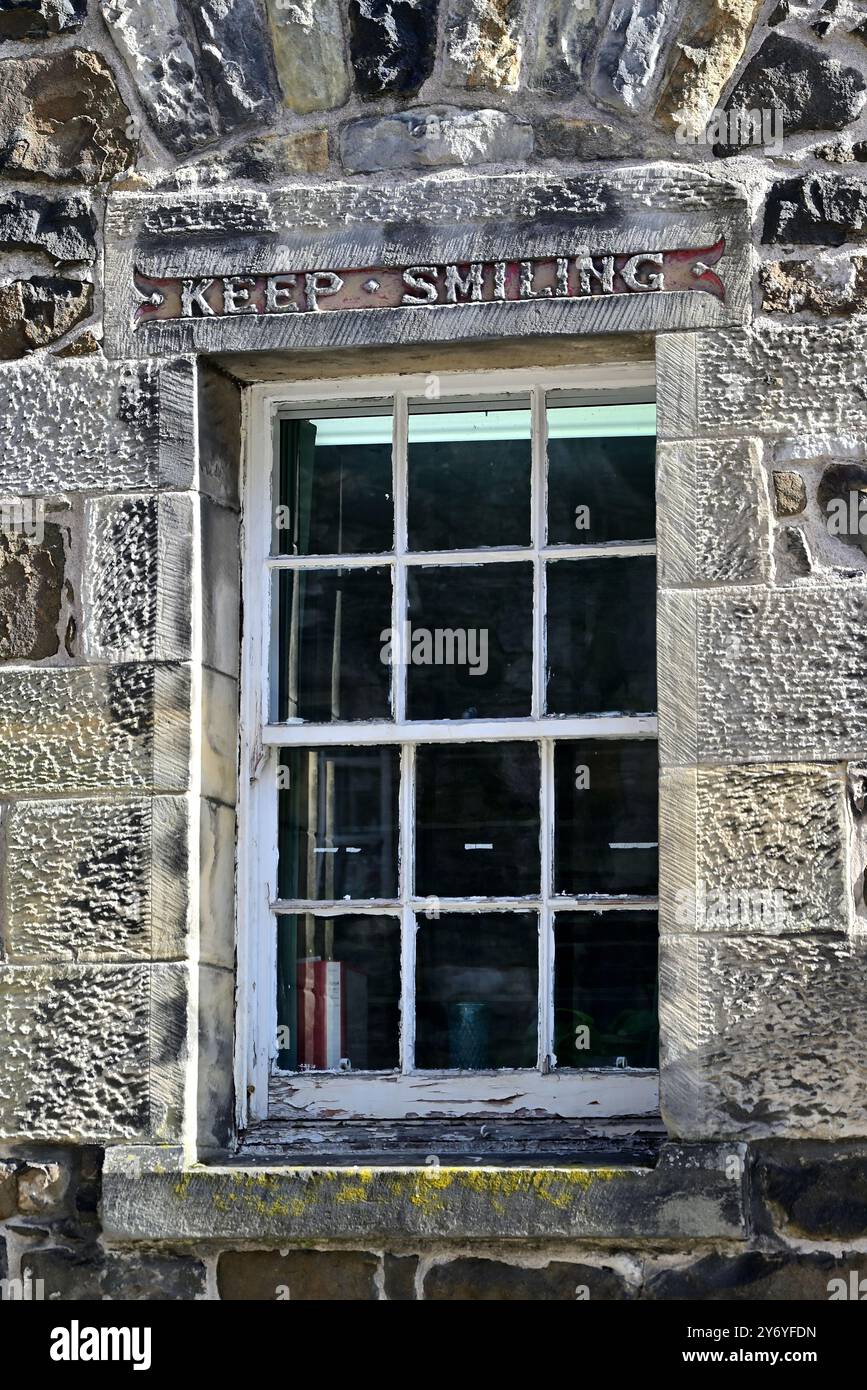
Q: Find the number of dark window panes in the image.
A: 12